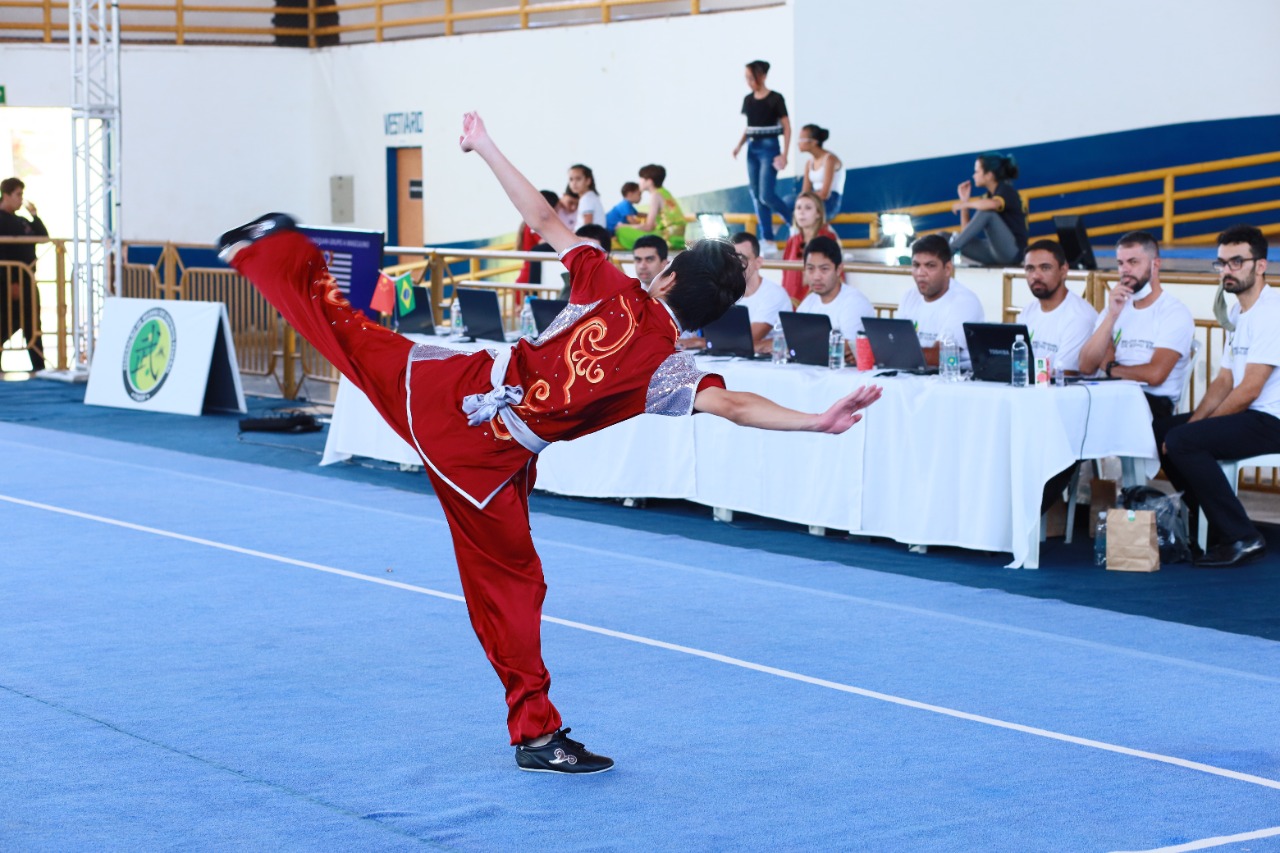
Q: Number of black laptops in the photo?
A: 7